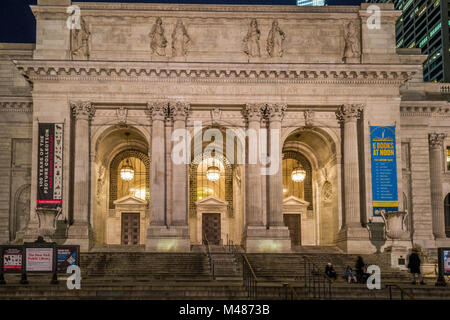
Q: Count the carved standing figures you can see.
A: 6